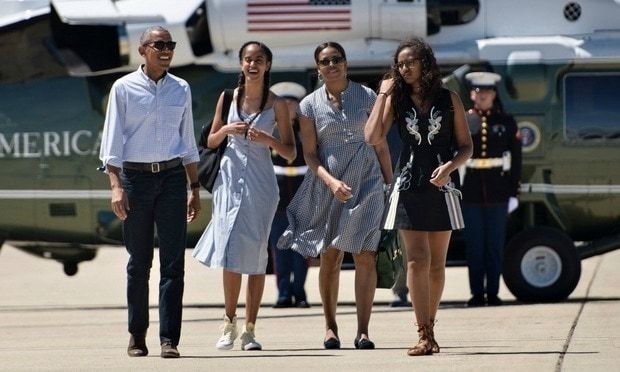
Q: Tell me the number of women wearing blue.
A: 2